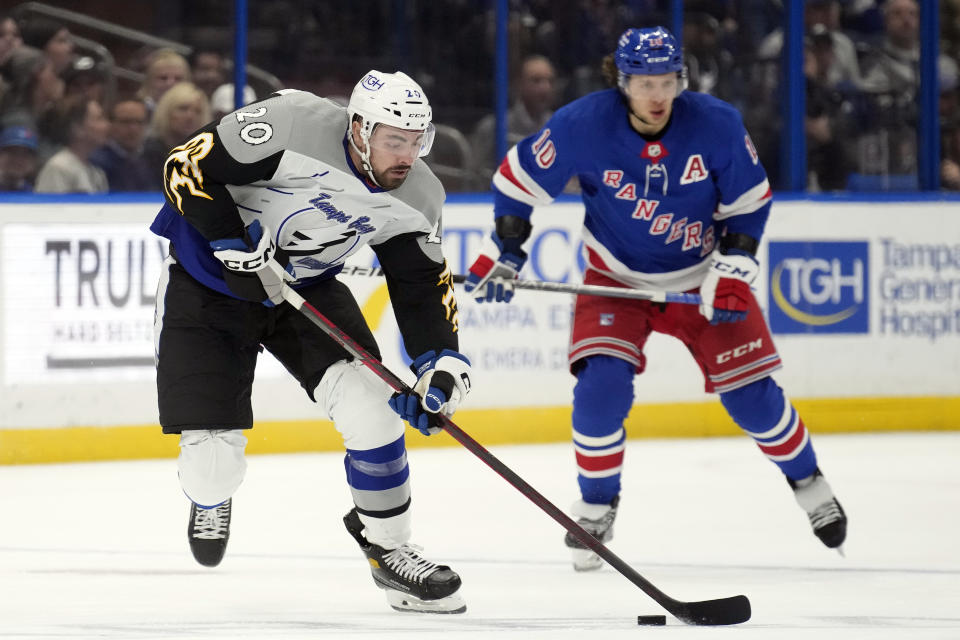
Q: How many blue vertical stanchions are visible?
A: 5